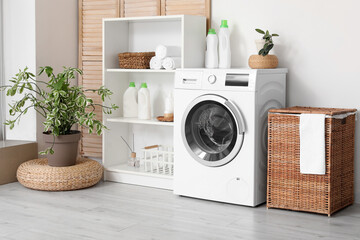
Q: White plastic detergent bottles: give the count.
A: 4